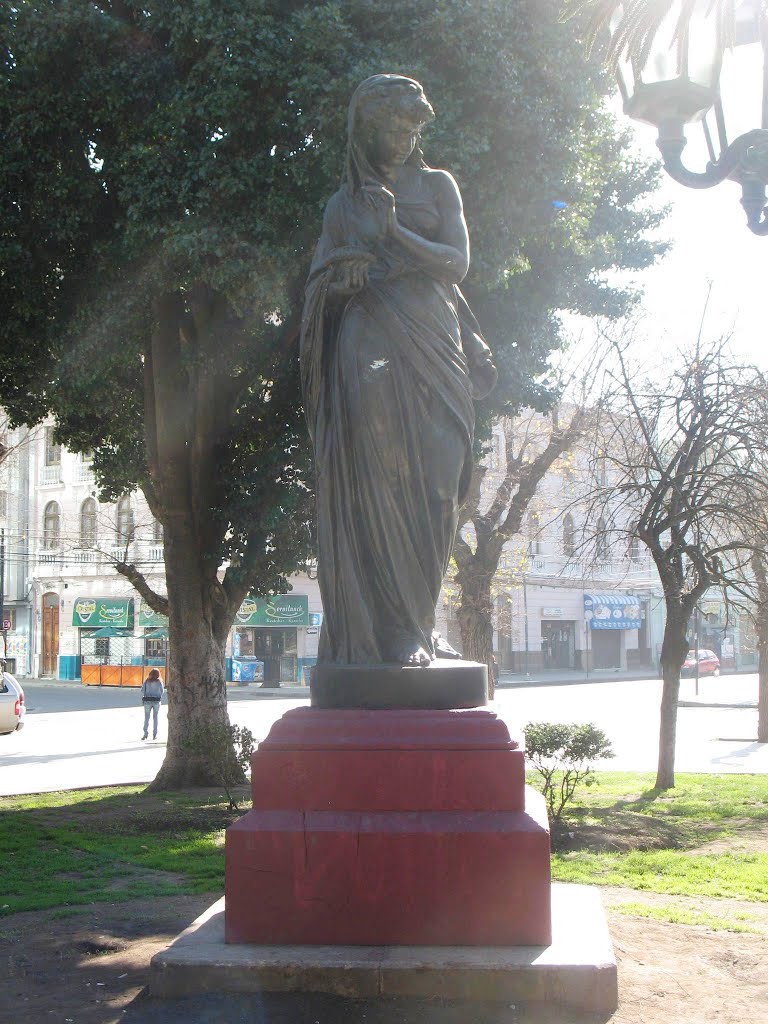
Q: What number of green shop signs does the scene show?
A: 3